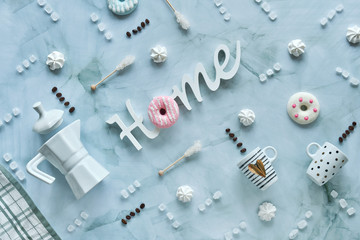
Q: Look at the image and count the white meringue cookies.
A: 7